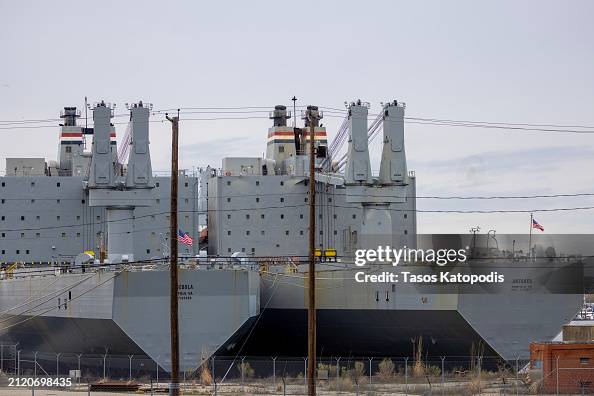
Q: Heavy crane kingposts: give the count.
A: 4